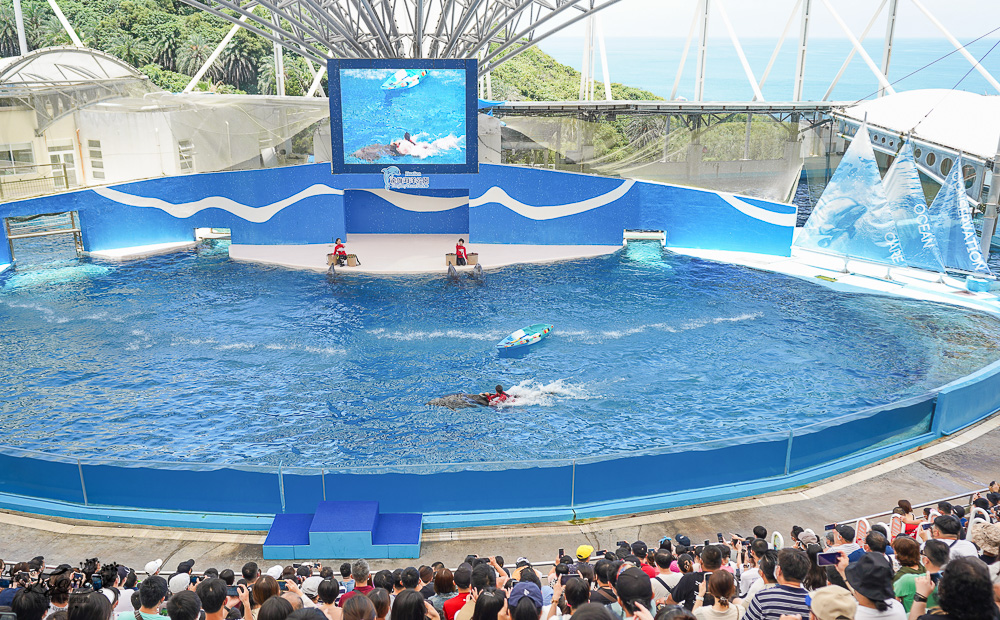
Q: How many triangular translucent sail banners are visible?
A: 3